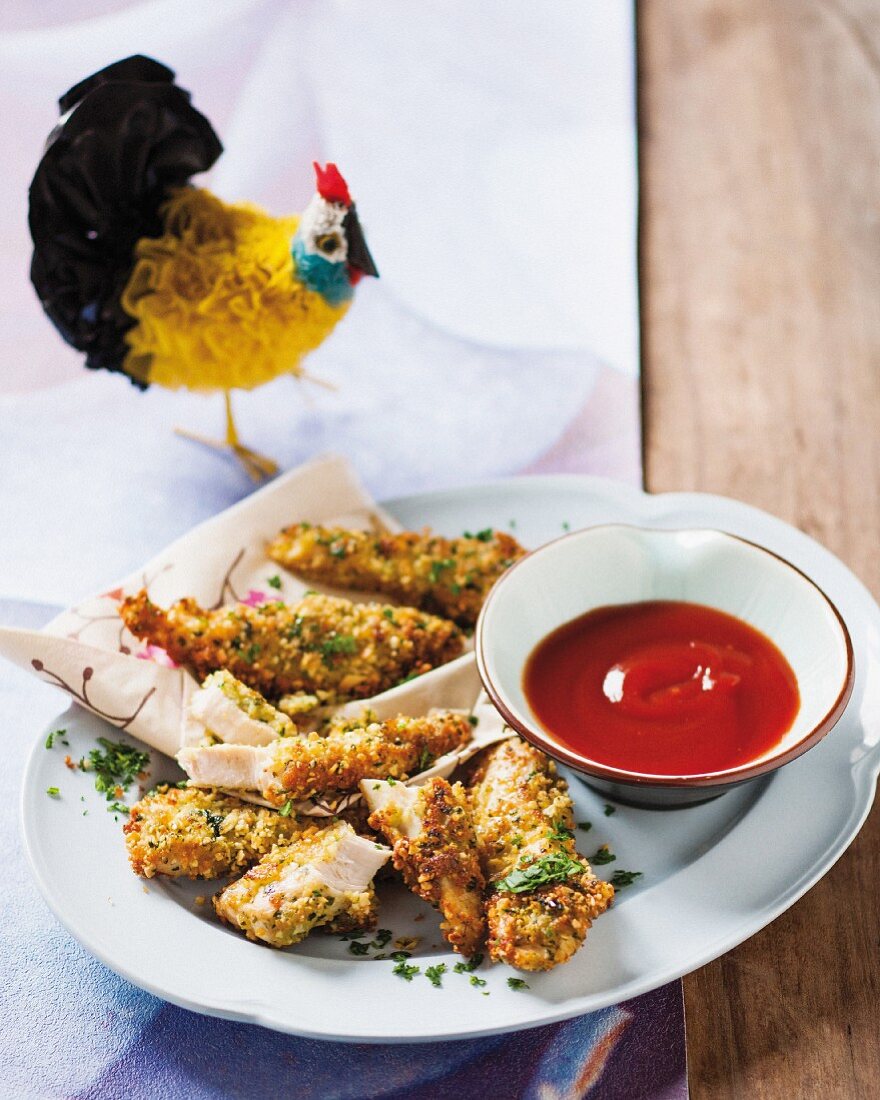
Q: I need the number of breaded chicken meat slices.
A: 8